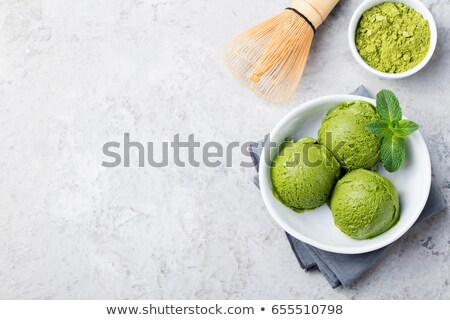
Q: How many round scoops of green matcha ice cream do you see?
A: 3